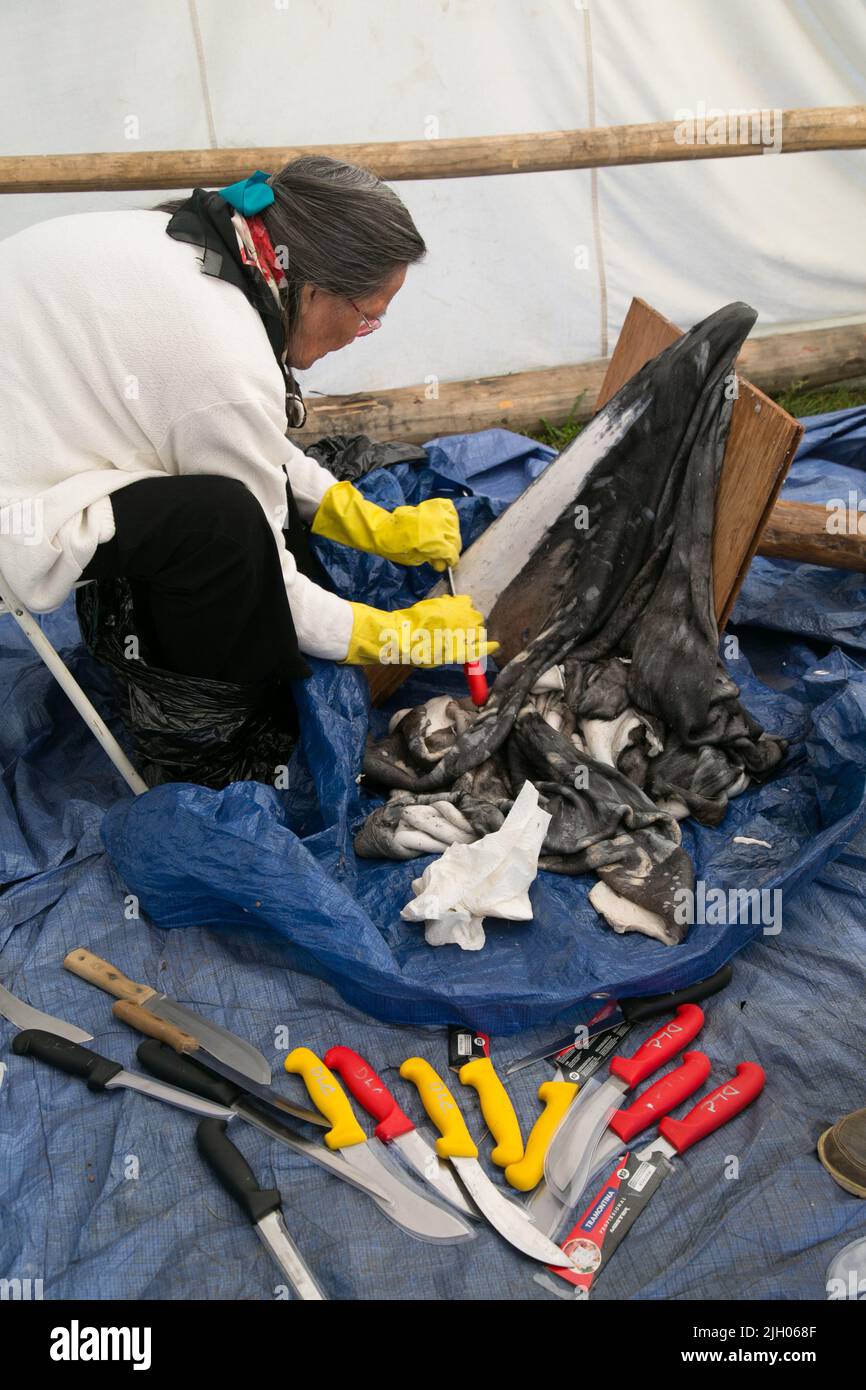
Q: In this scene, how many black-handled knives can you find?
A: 4